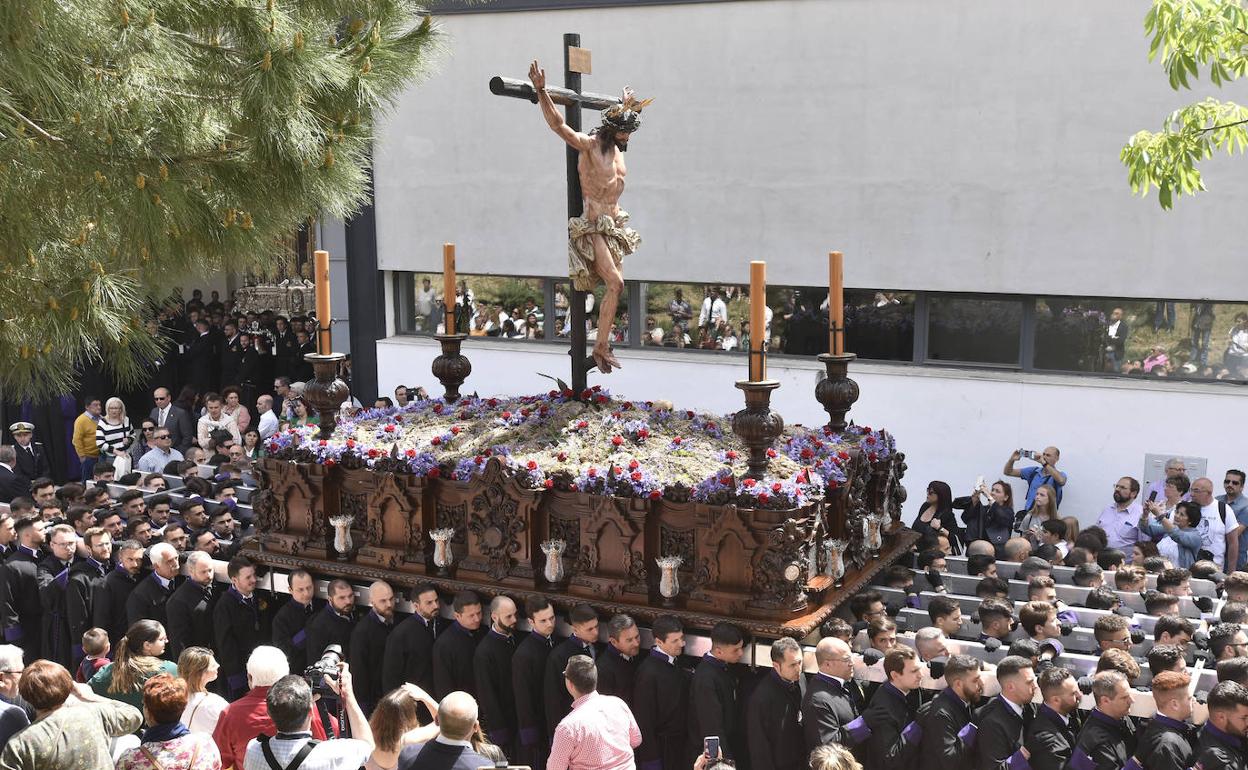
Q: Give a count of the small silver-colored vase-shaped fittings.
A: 6